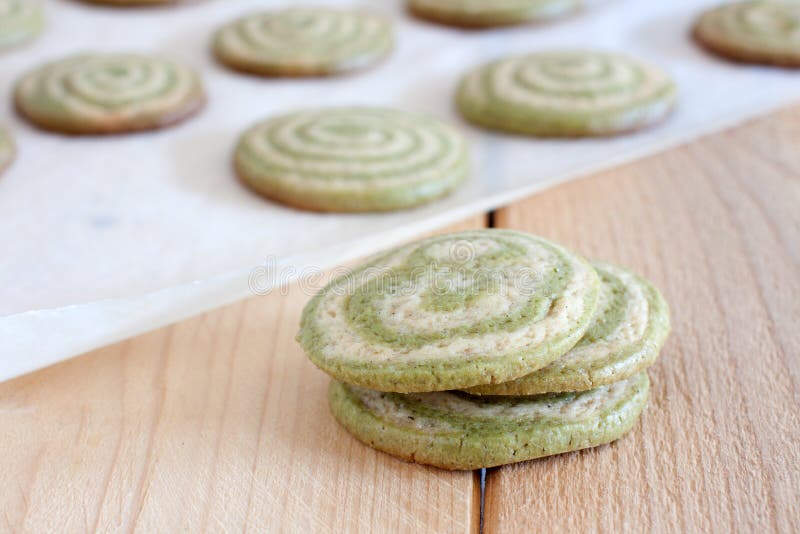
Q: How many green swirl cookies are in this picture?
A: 12